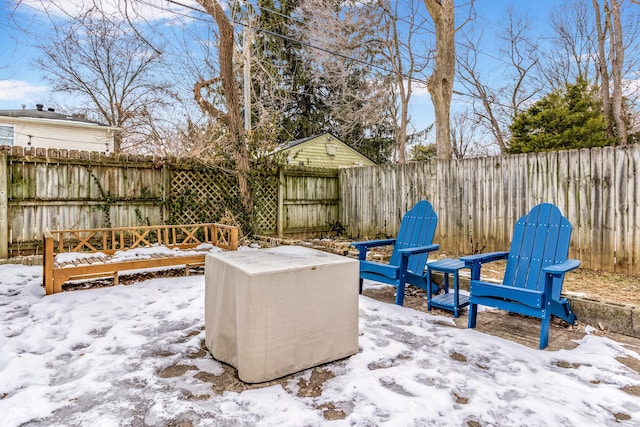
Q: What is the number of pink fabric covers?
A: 0